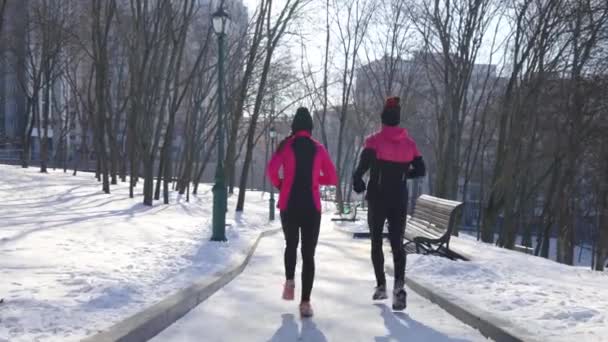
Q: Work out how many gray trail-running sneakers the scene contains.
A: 2